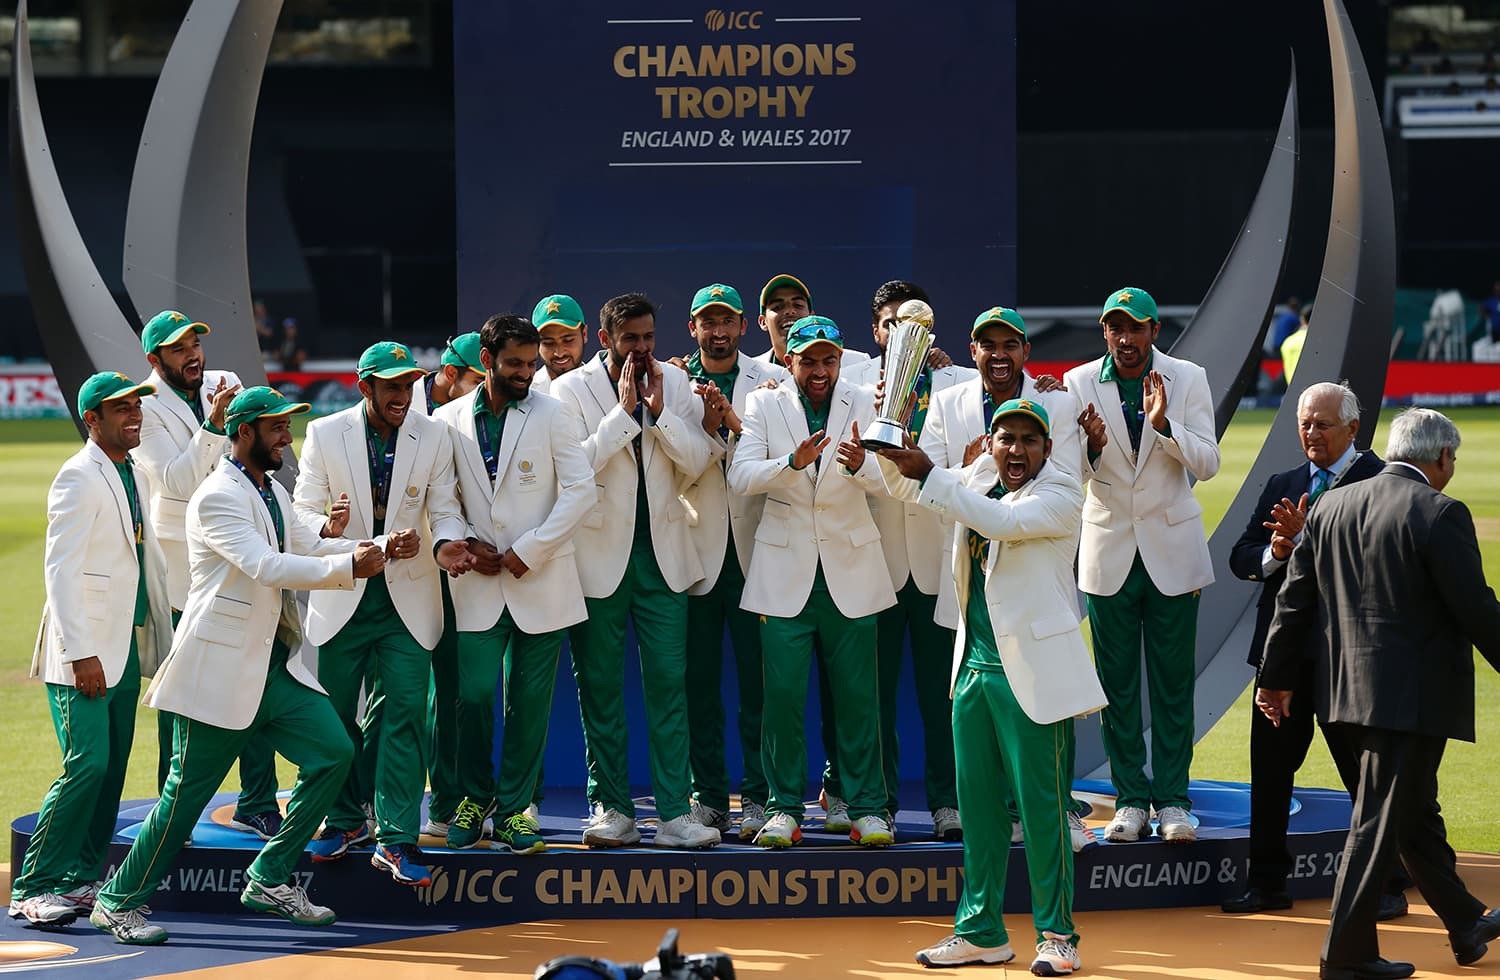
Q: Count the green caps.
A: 12